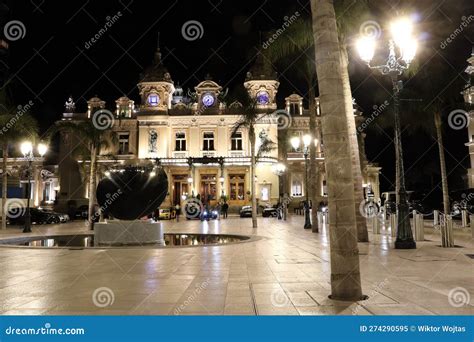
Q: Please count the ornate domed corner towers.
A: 2